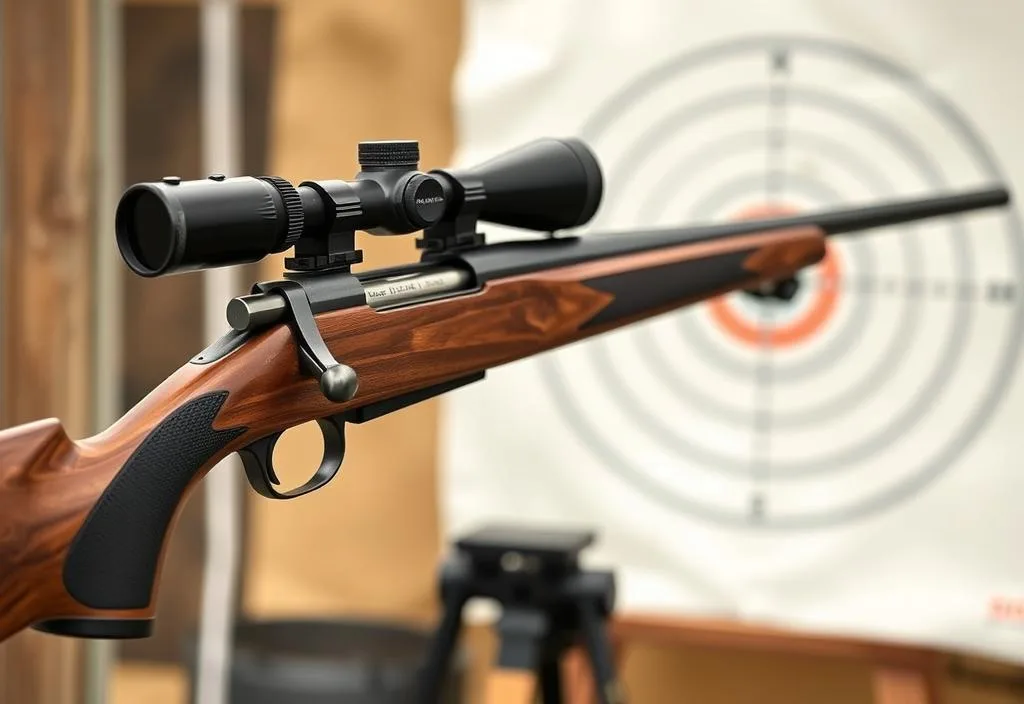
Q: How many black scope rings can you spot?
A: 2